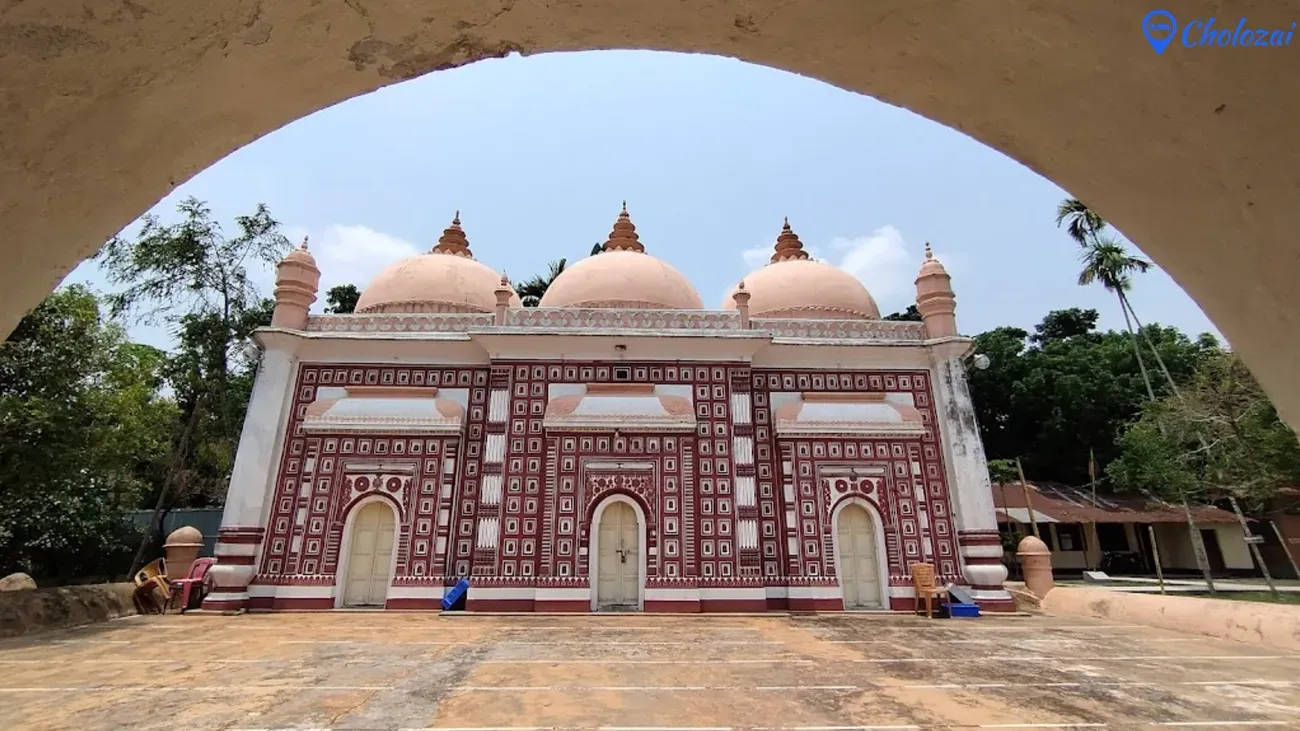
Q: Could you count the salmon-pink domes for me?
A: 3